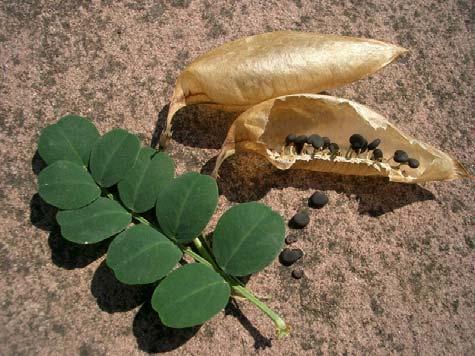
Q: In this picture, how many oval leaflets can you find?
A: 9